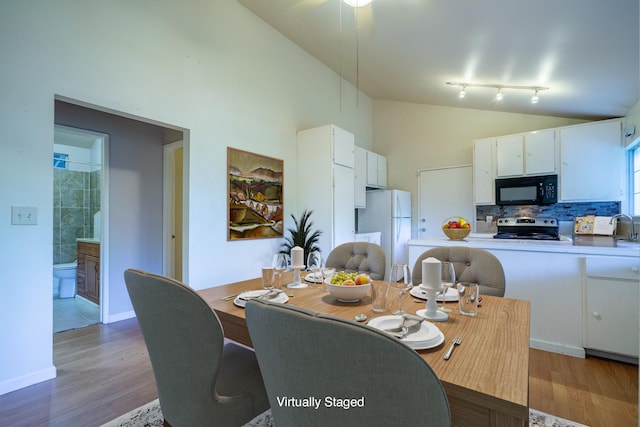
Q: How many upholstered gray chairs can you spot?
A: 4